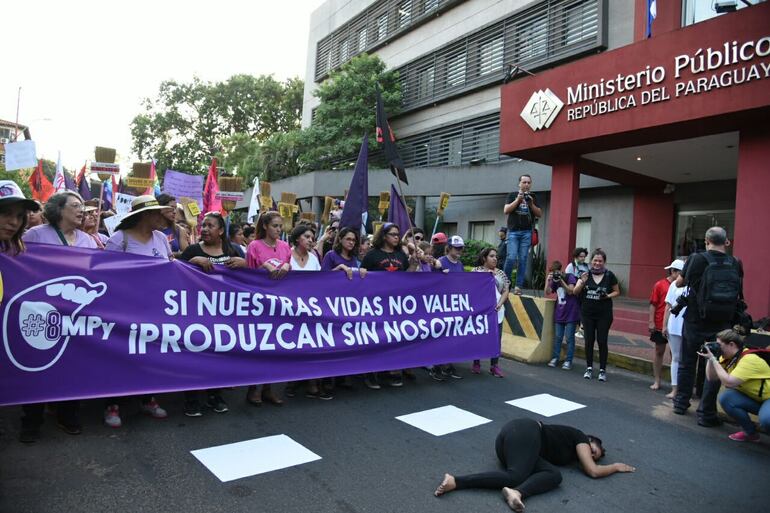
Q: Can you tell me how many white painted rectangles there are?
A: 3